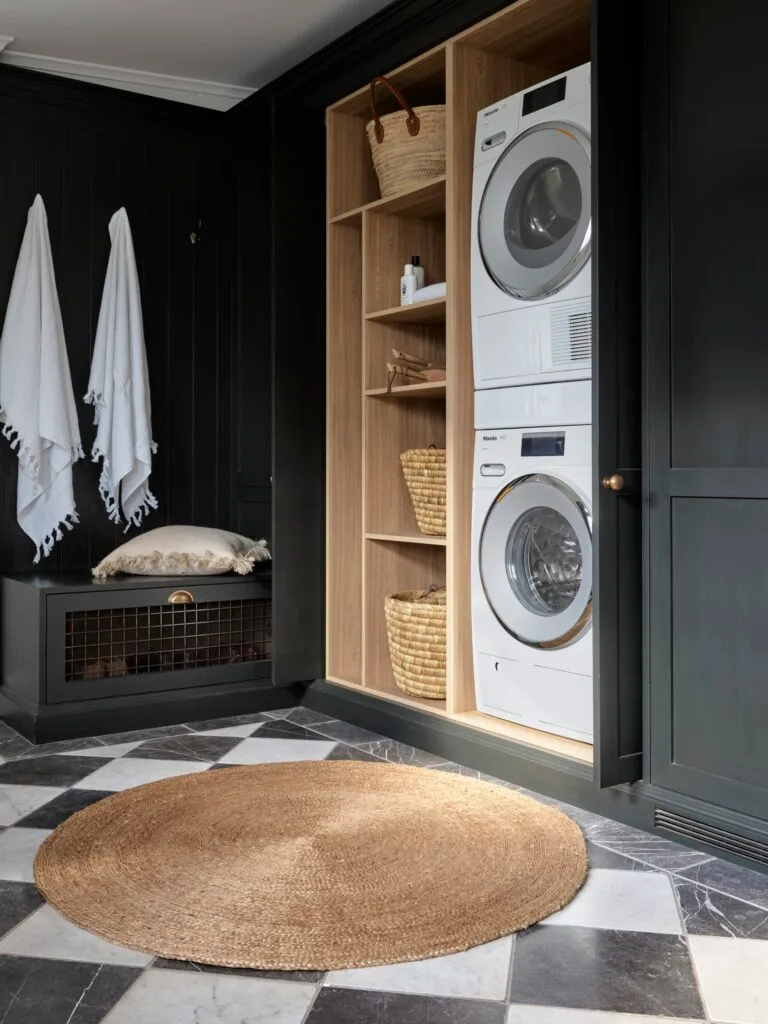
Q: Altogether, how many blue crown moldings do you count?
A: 0